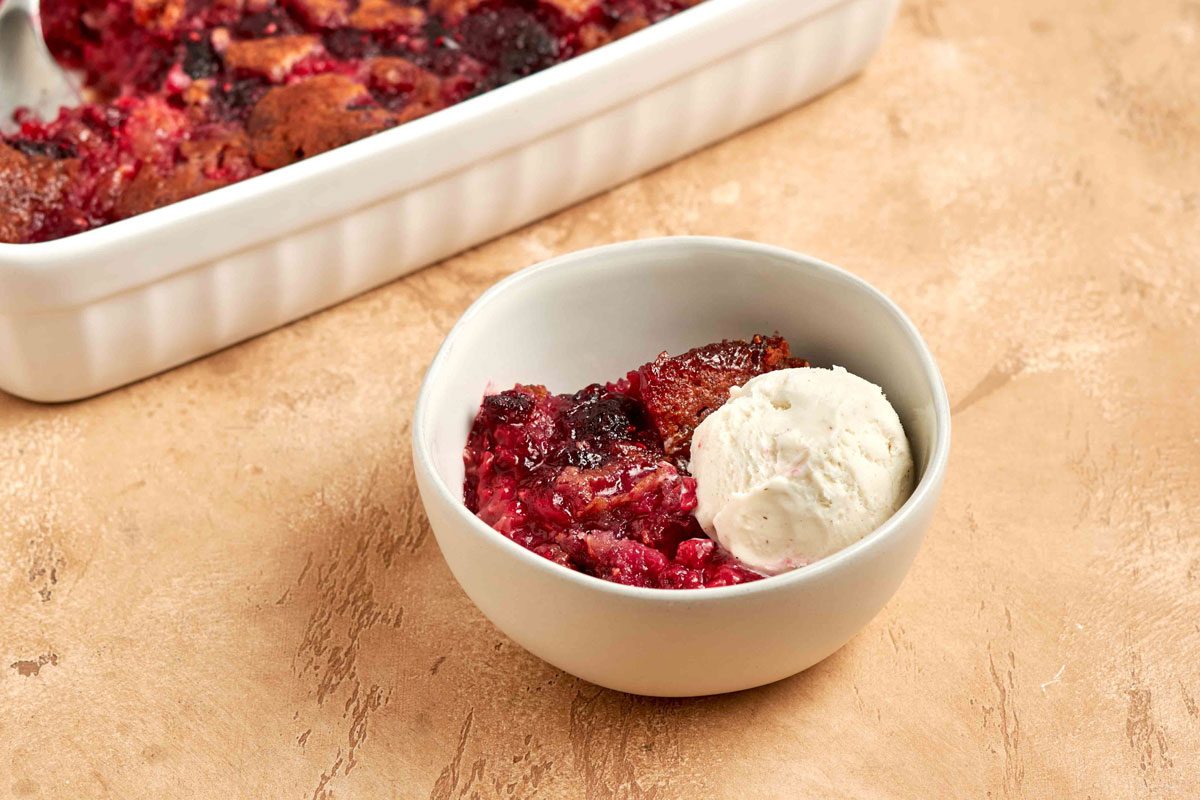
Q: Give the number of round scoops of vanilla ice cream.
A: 1